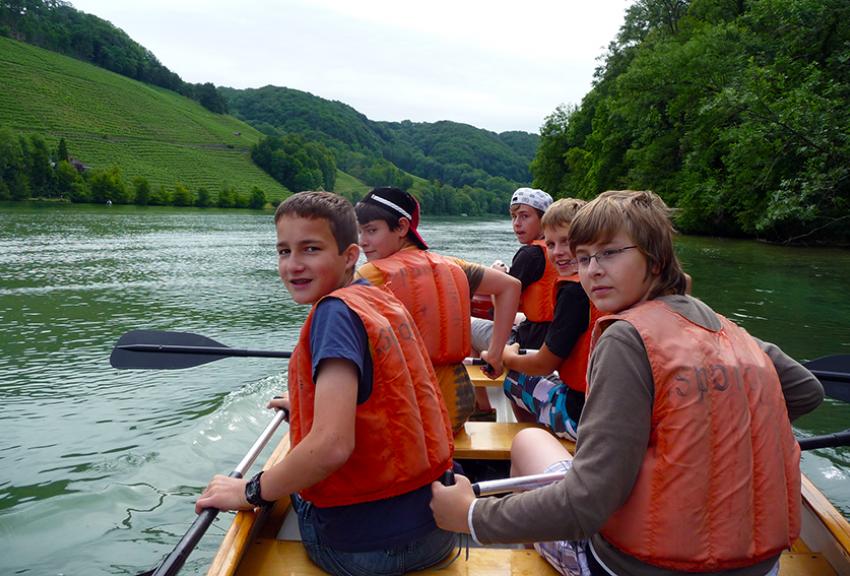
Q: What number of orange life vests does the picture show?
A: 5